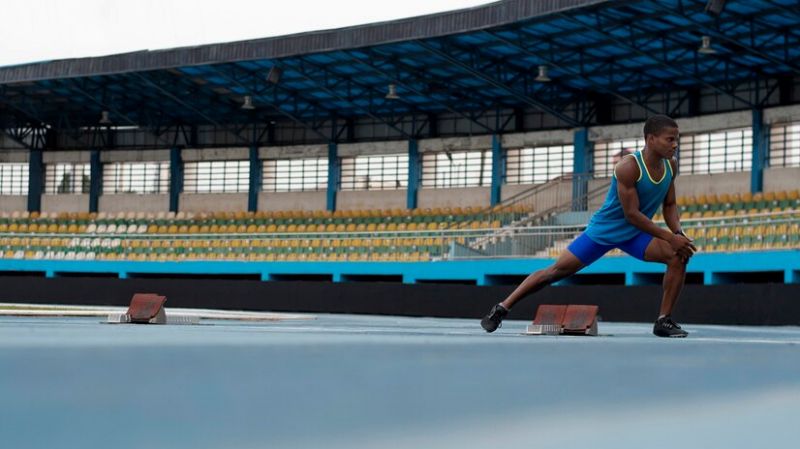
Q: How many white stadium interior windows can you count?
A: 11